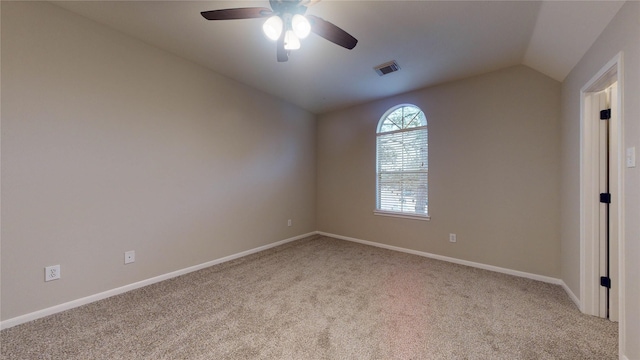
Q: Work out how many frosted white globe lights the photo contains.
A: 3